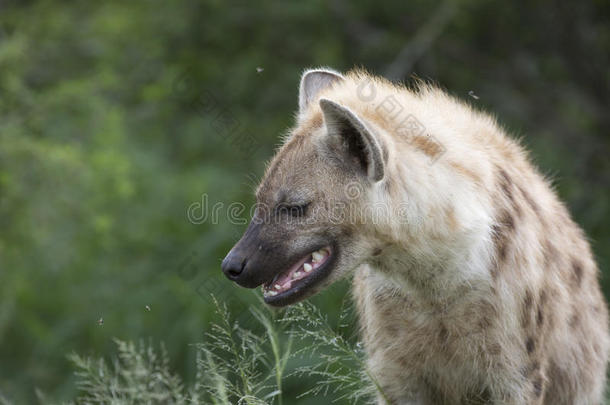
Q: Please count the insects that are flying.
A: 4